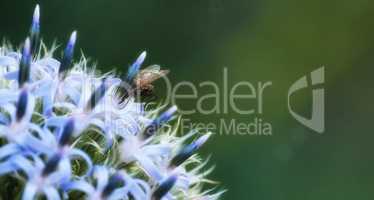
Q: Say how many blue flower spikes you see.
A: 12